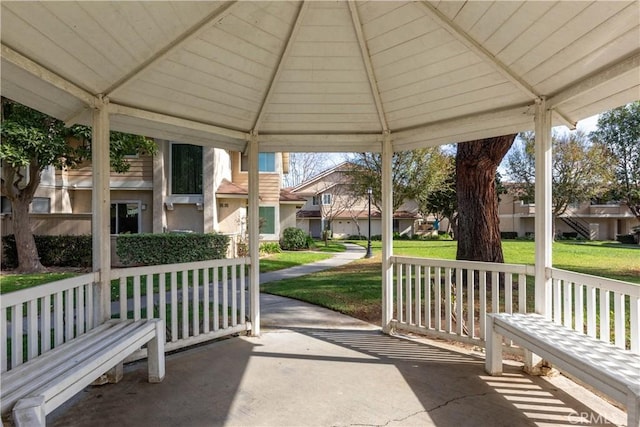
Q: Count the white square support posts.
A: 4